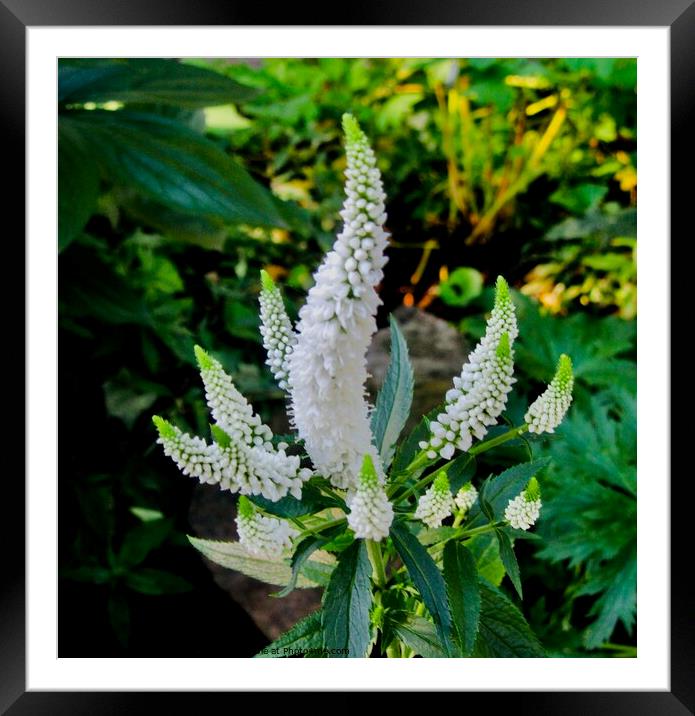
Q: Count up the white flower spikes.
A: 13